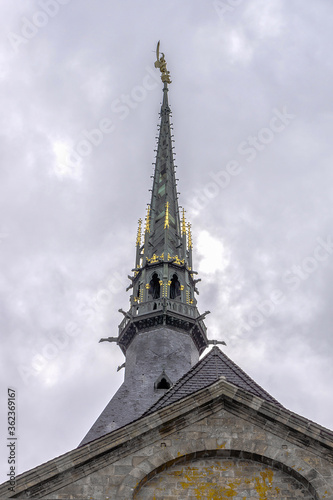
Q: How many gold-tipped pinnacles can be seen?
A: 5